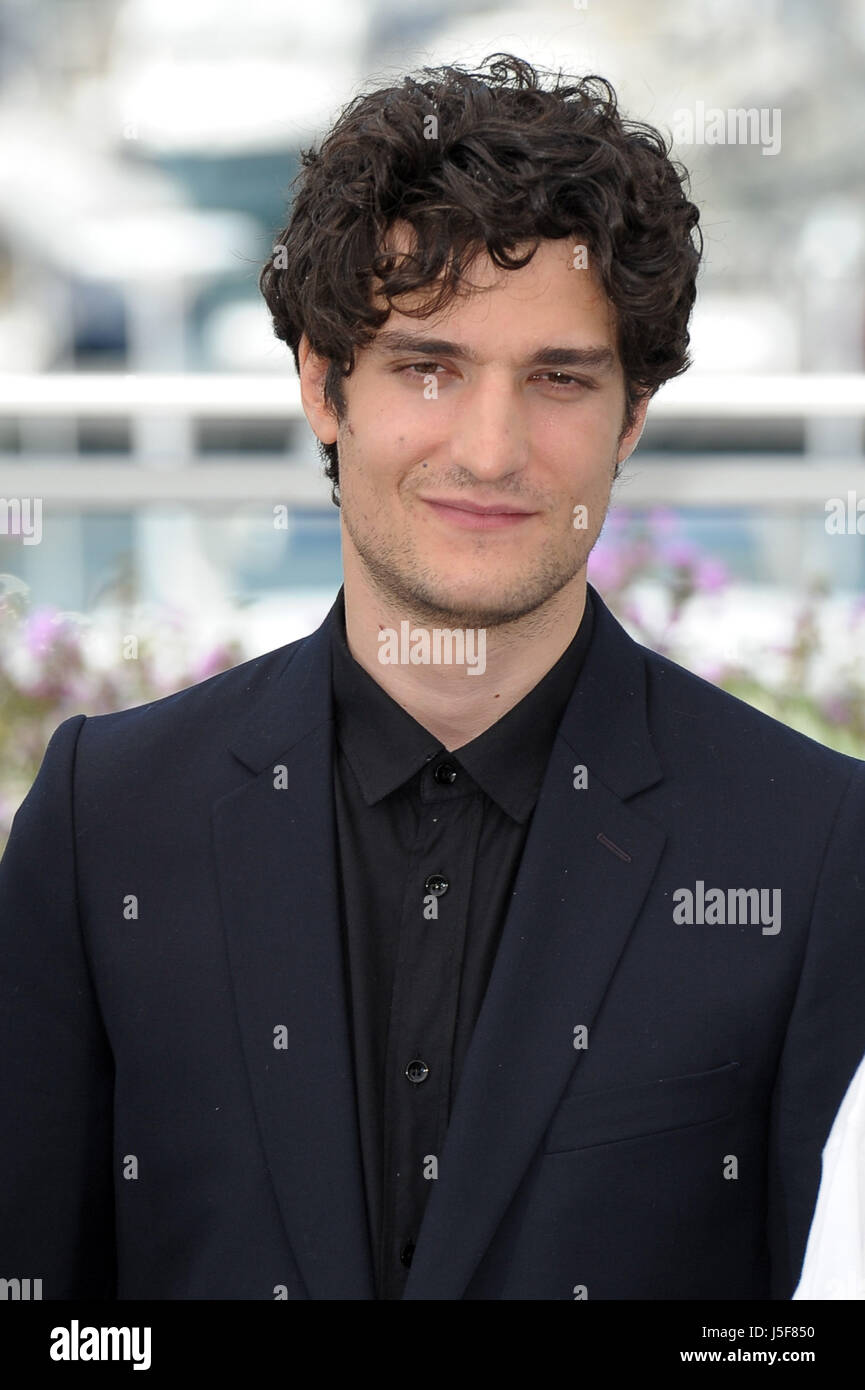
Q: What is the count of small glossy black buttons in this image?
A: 4